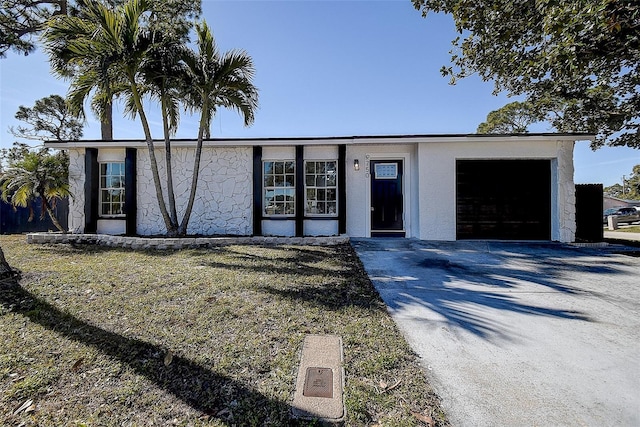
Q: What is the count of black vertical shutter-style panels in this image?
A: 5